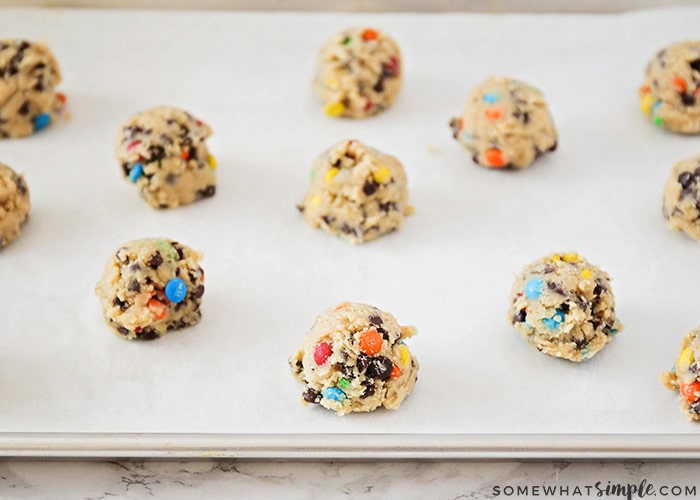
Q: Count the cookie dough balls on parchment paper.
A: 12